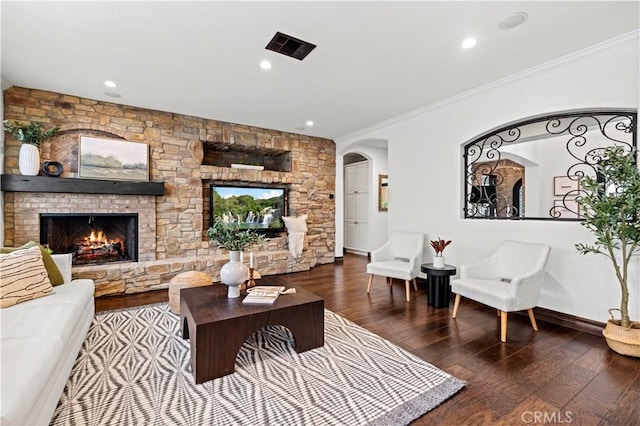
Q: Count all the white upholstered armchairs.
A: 2